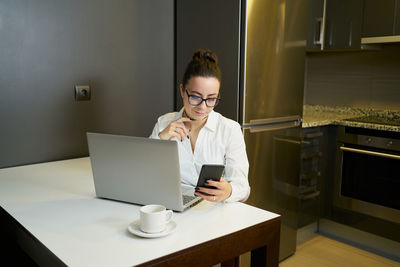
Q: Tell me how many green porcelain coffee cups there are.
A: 0